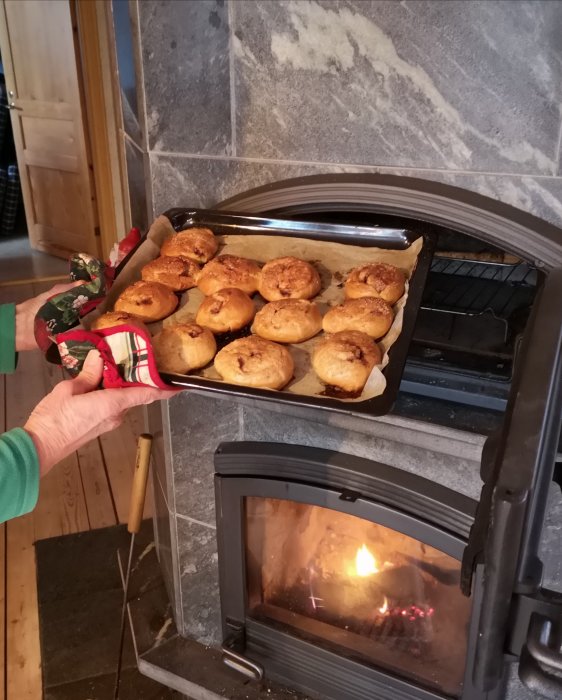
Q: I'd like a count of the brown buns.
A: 13